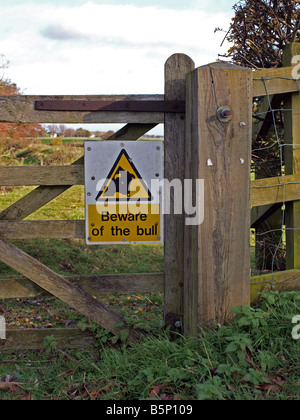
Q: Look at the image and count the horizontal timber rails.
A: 8